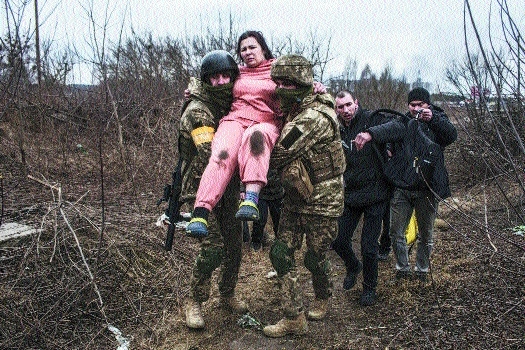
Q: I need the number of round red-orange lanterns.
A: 0